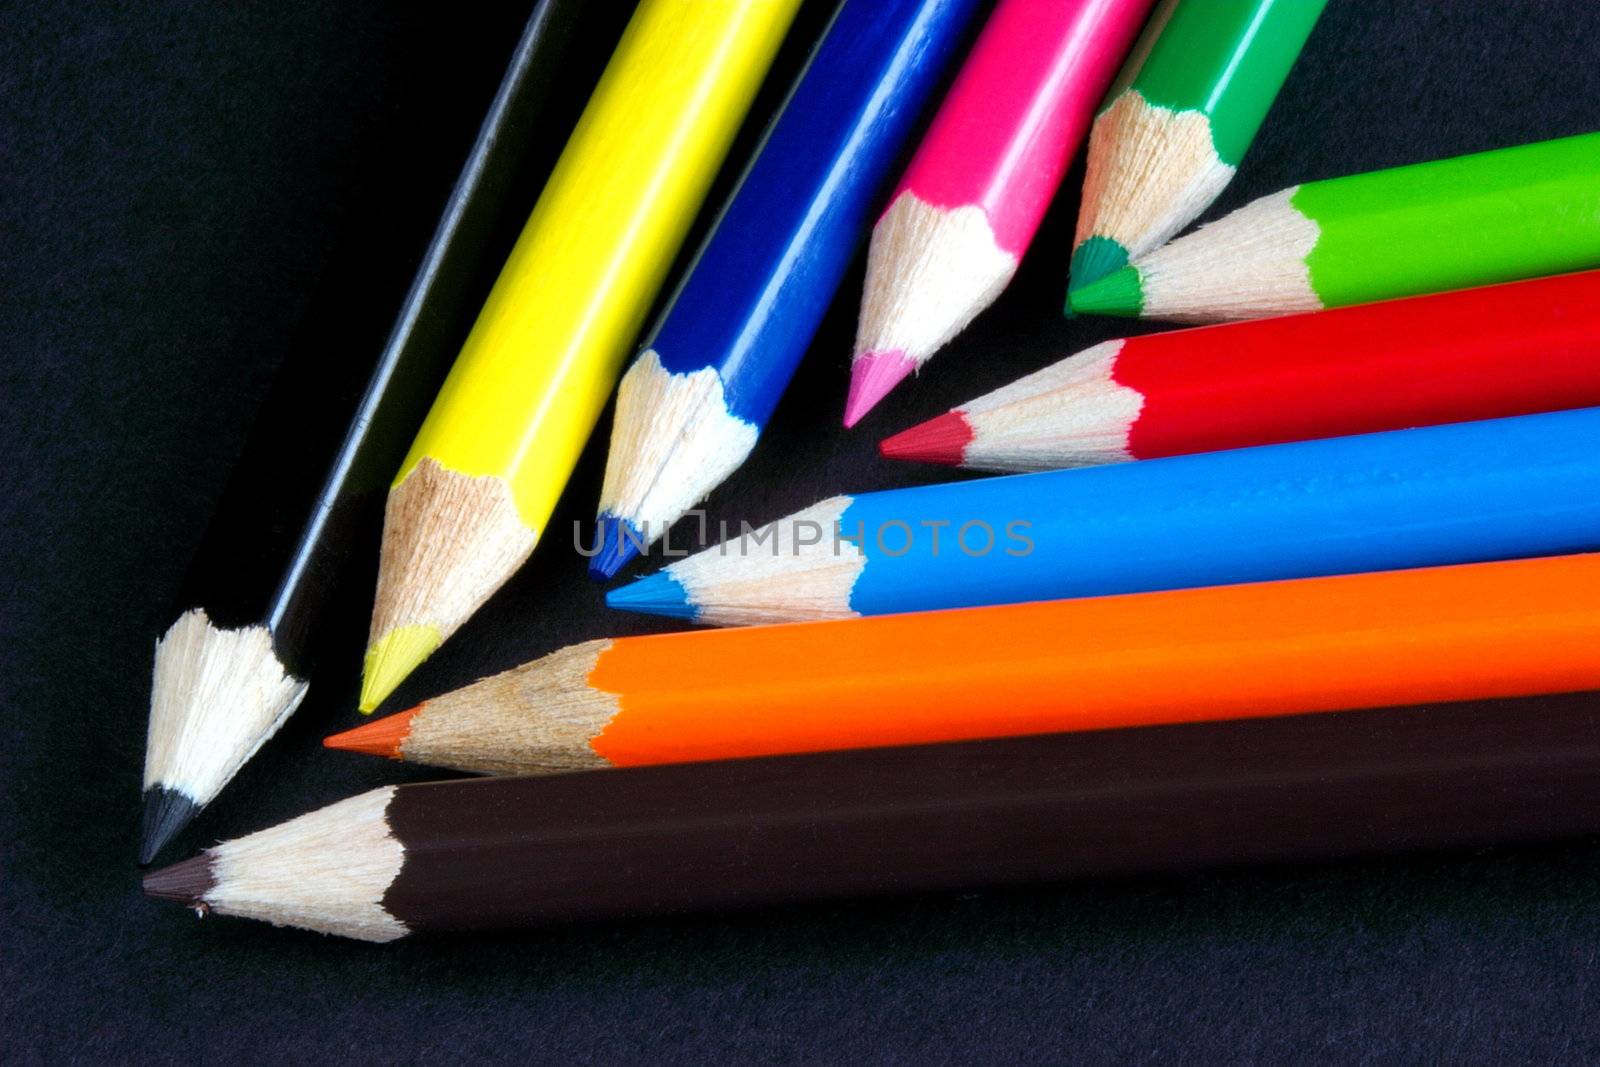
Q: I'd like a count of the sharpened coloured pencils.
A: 10